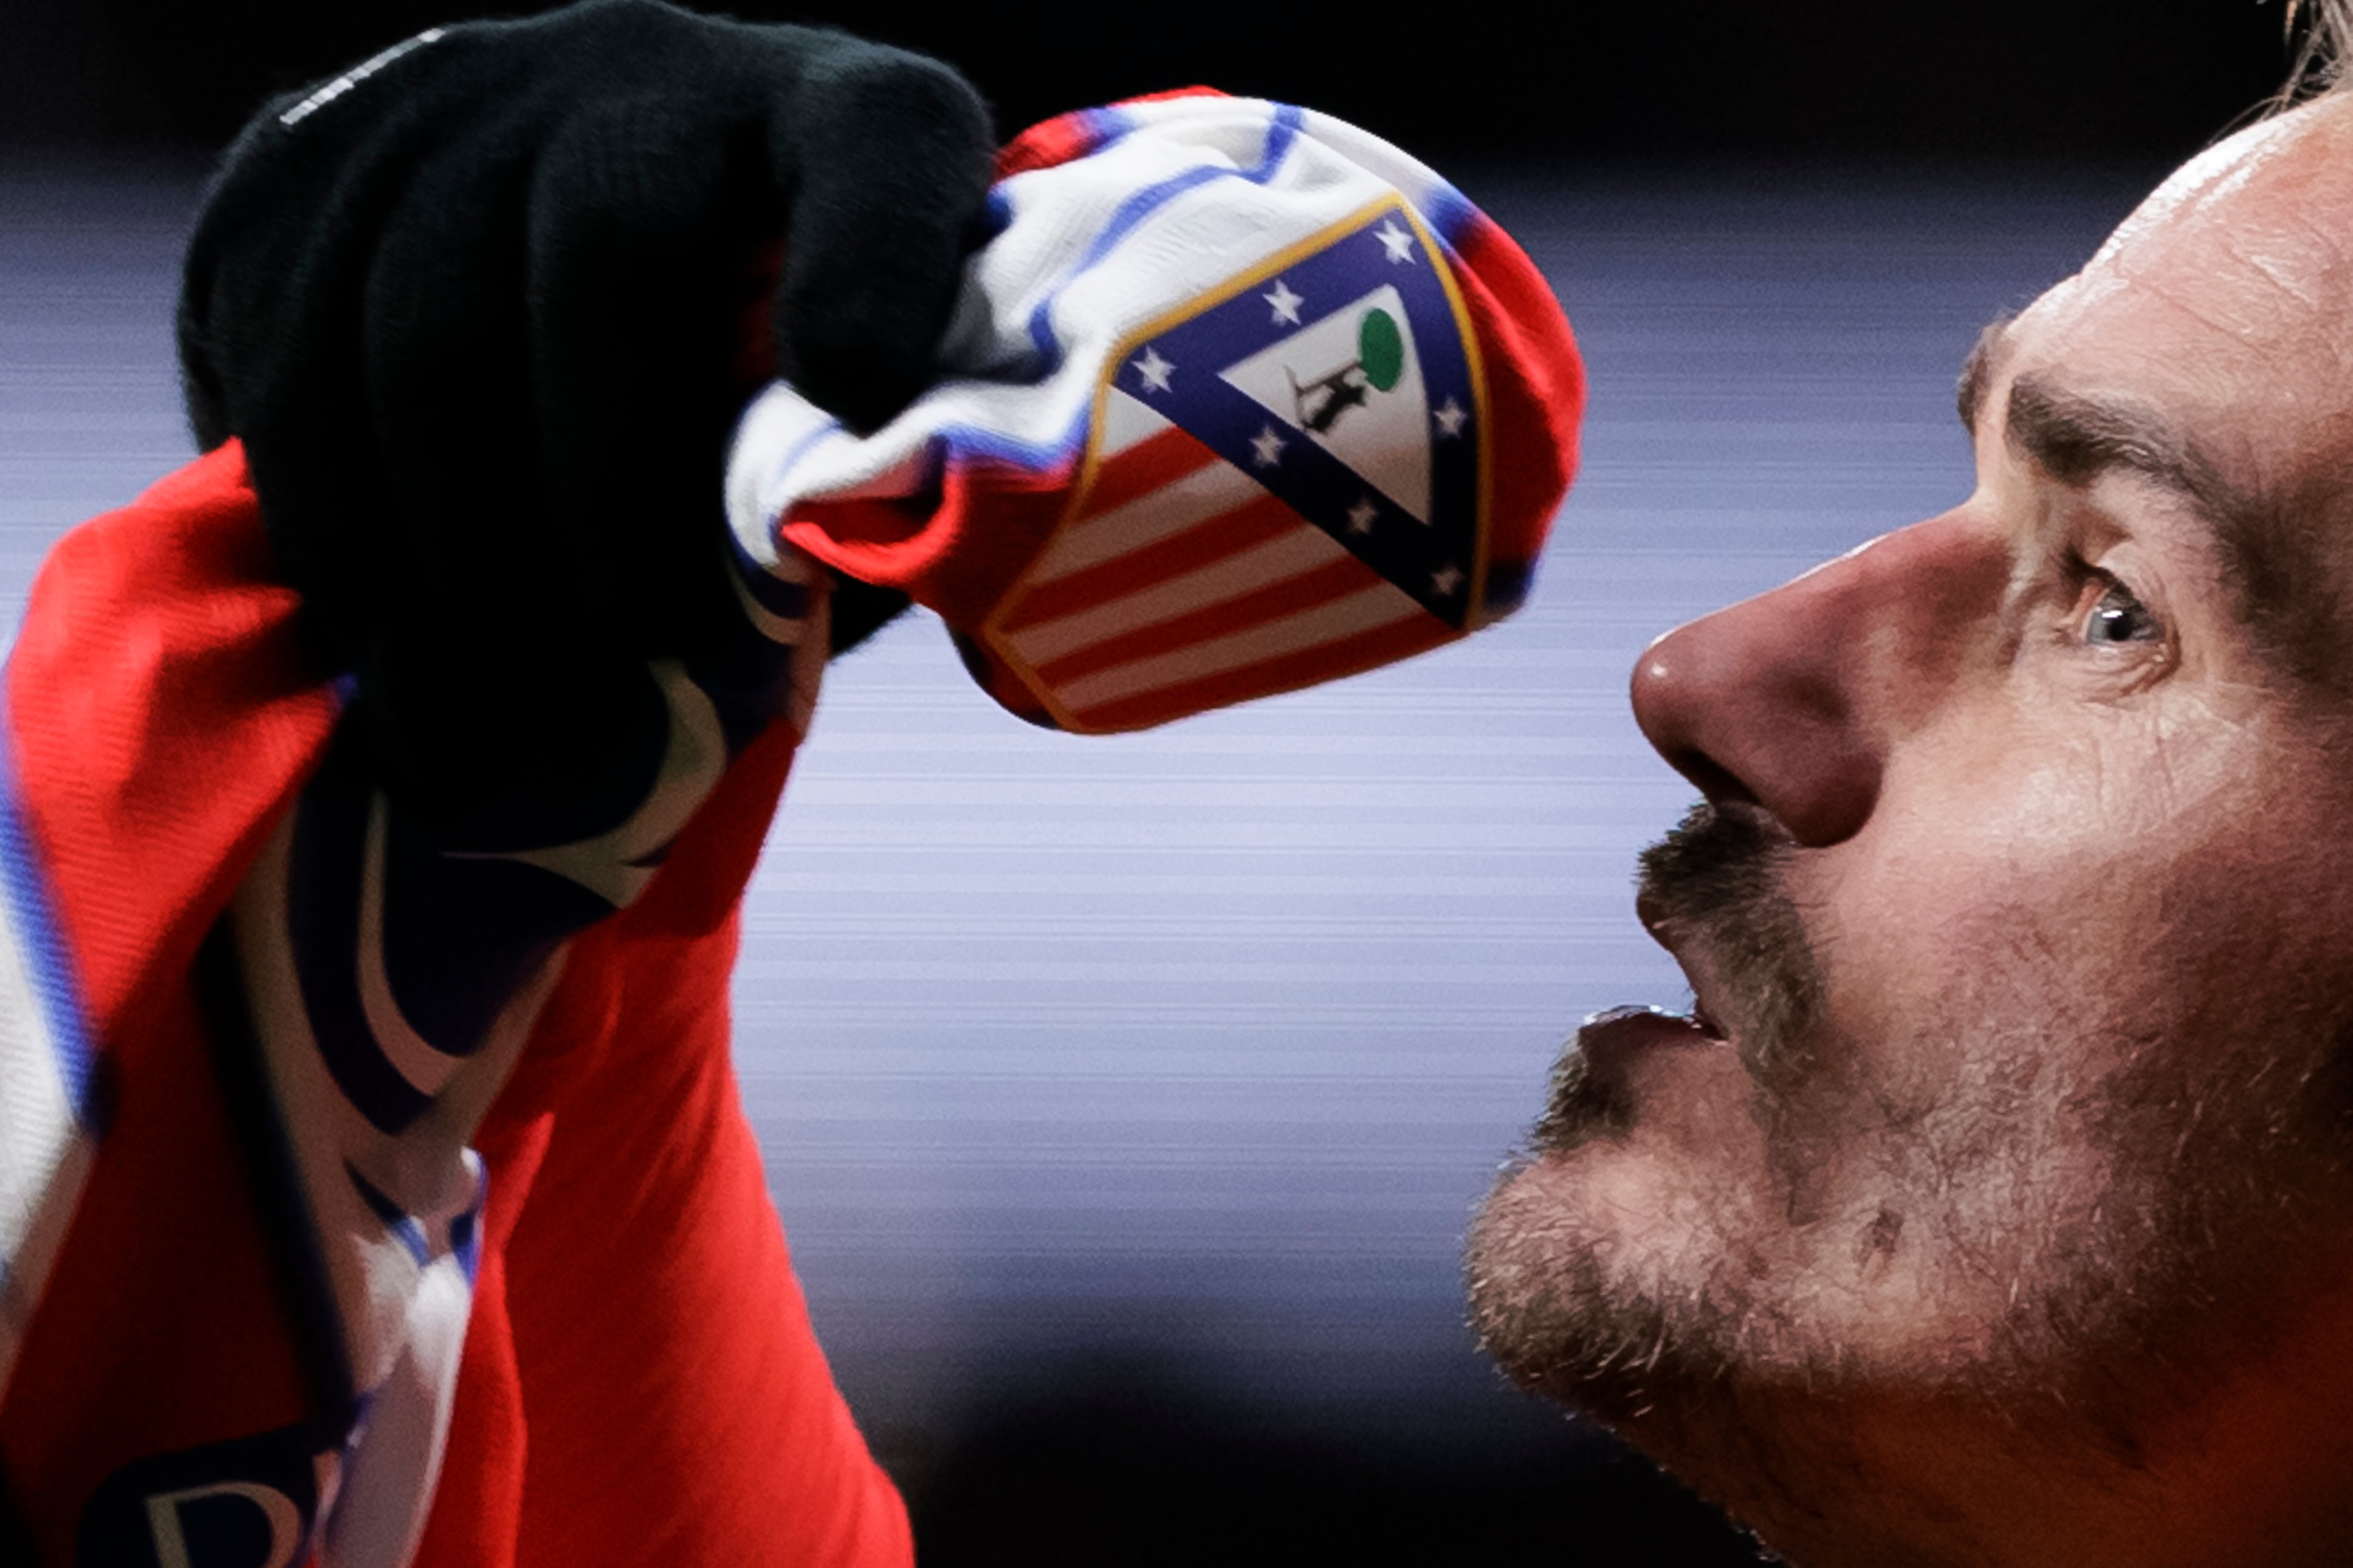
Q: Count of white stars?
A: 7